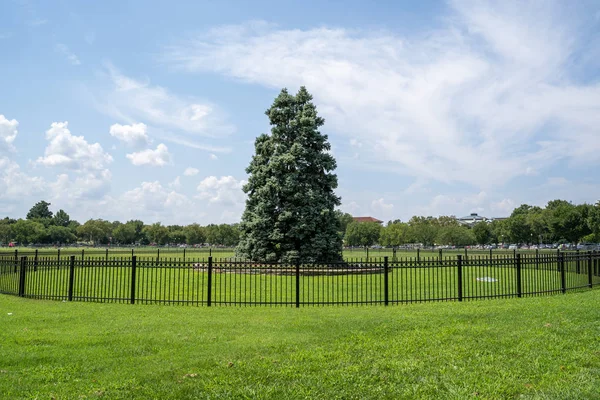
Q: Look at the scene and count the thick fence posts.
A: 10